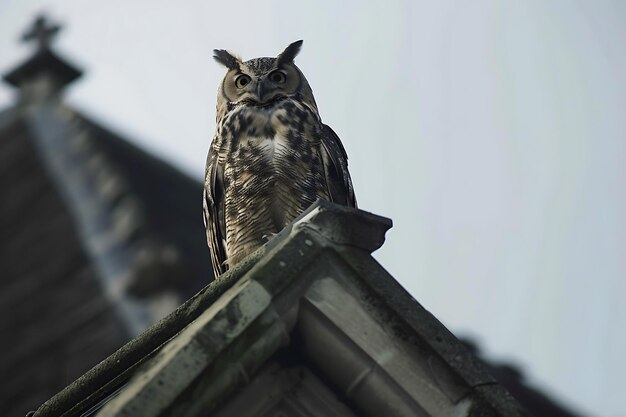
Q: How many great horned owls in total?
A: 1